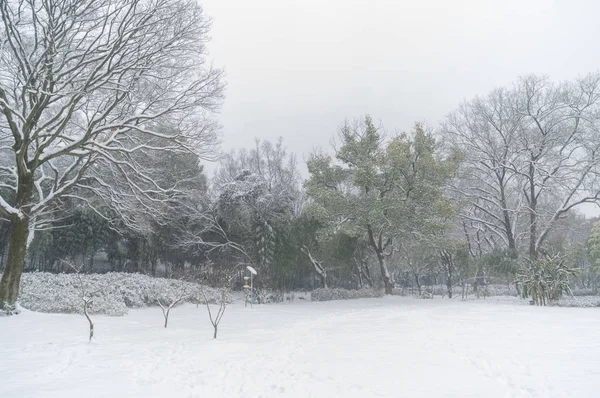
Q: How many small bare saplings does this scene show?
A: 3